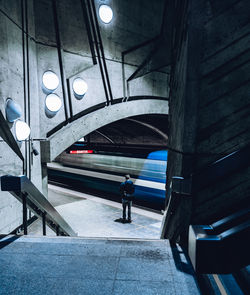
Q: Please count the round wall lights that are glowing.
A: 5